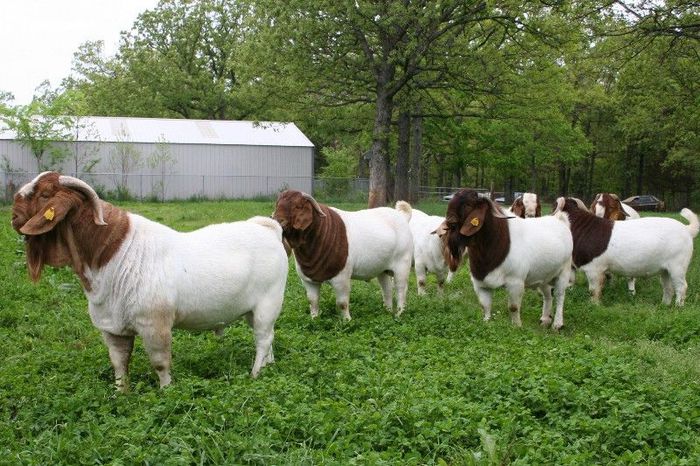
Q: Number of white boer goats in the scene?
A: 7